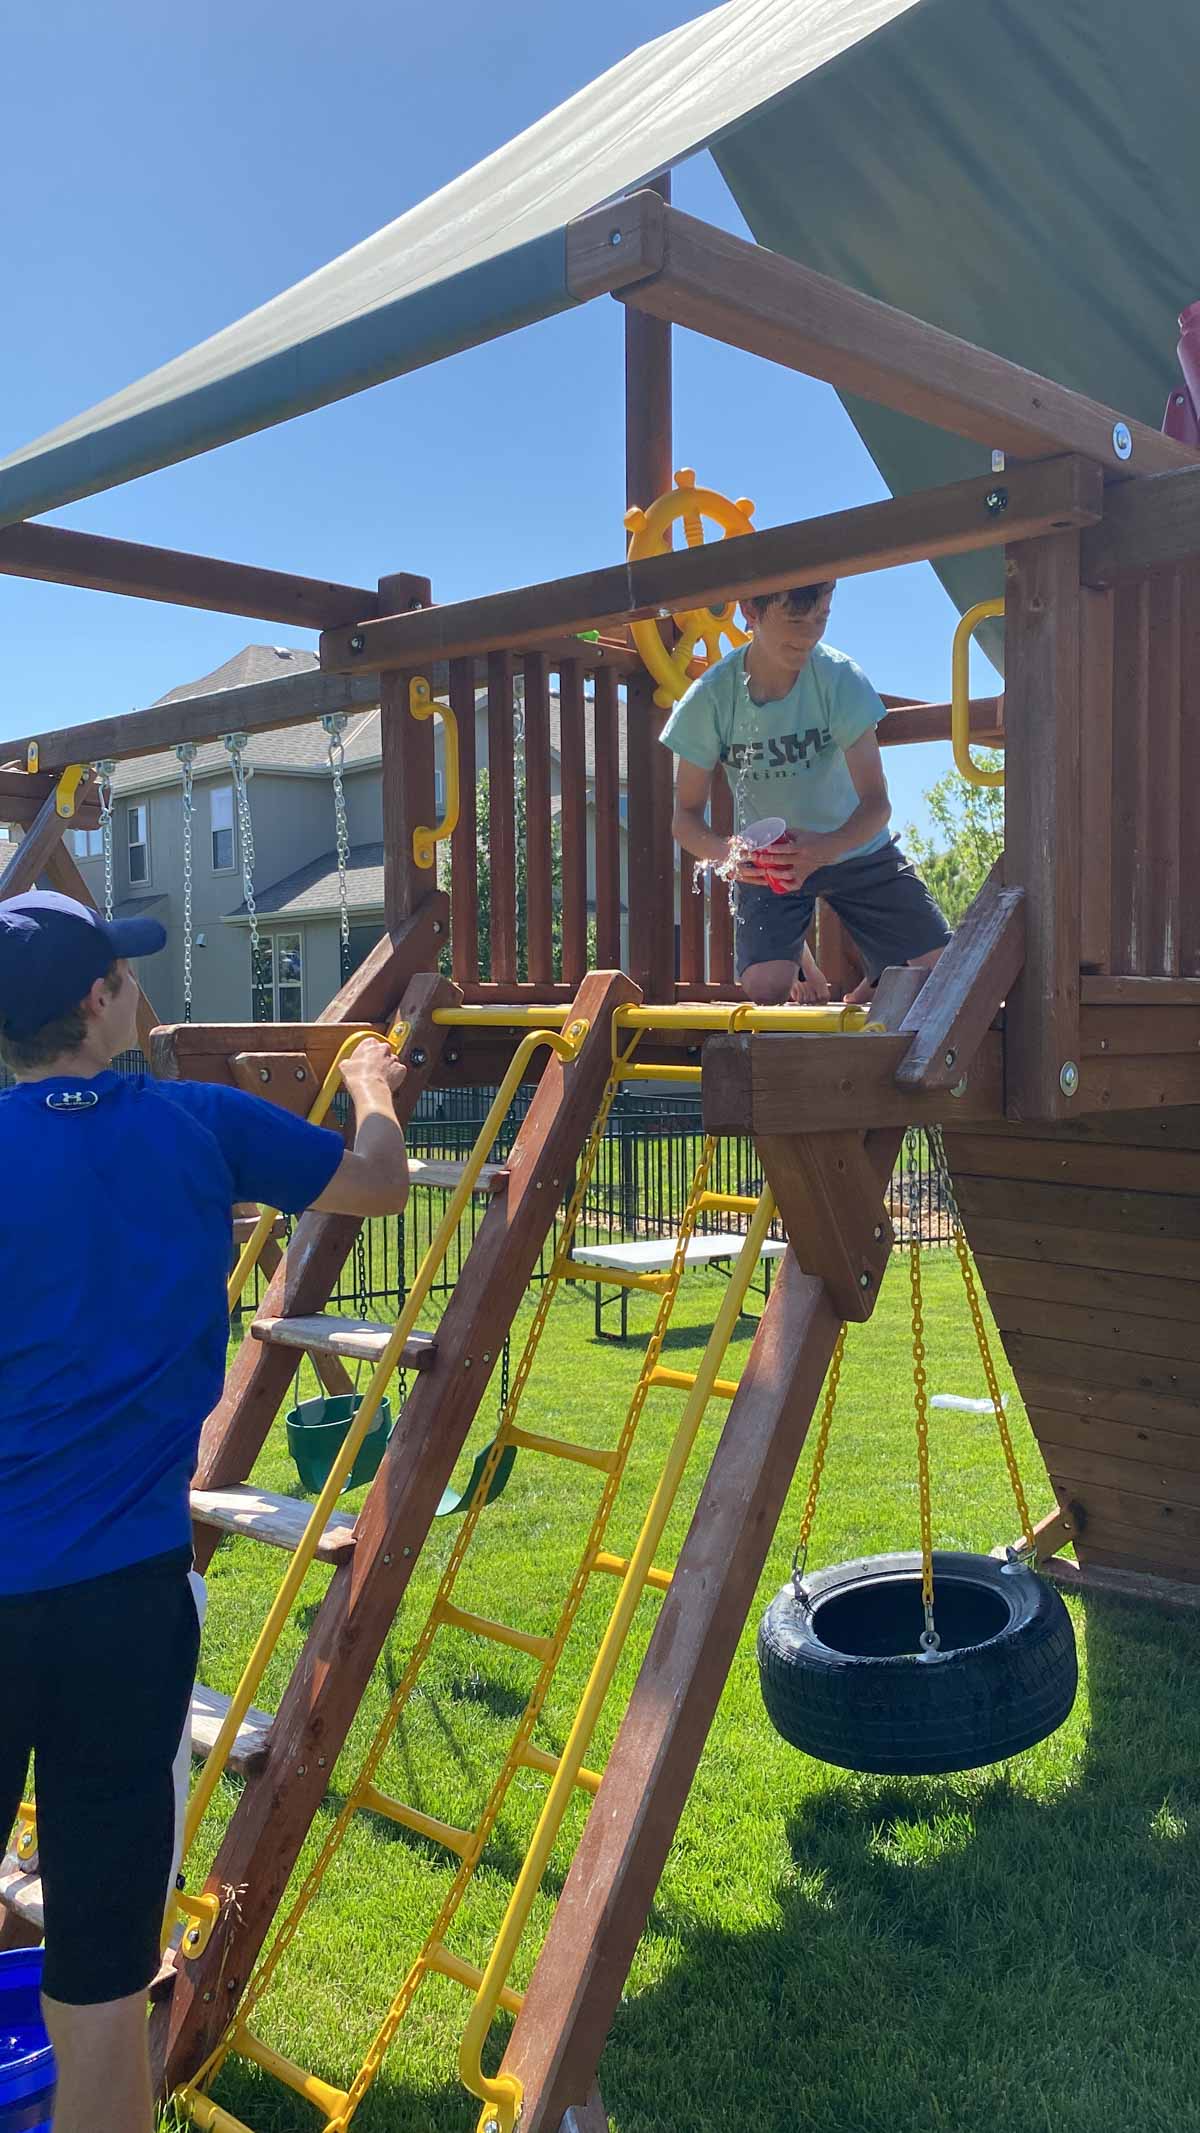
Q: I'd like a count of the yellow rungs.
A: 11